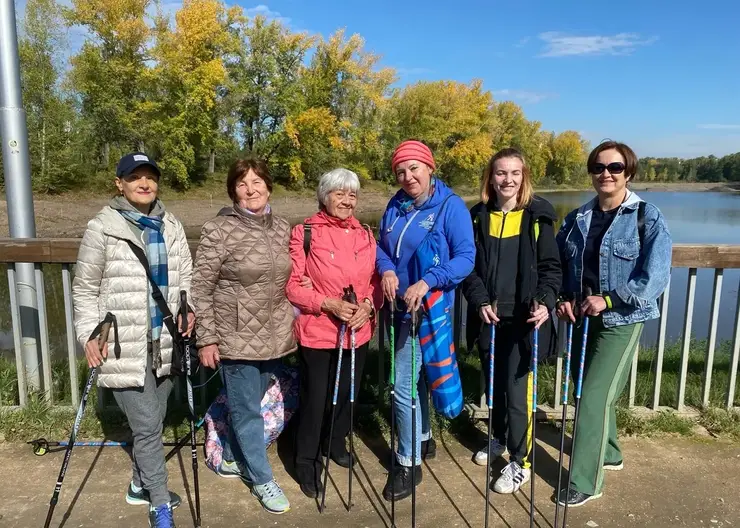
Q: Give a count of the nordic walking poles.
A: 12